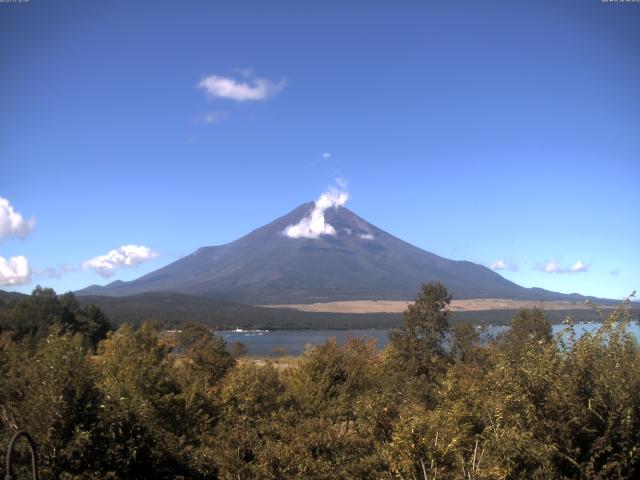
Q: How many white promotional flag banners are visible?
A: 0